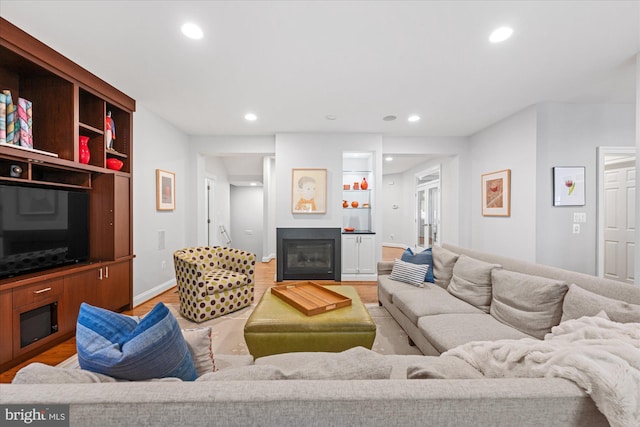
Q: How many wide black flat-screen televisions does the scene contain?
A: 1